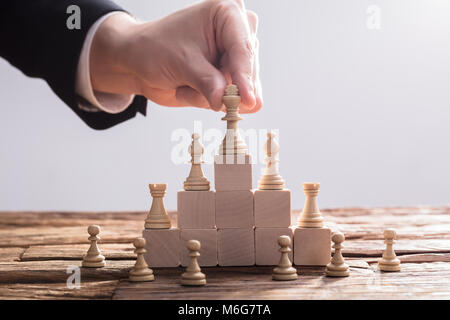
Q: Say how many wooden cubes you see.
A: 9